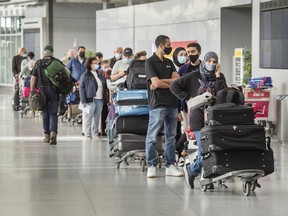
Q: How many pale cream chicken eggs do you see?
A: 0